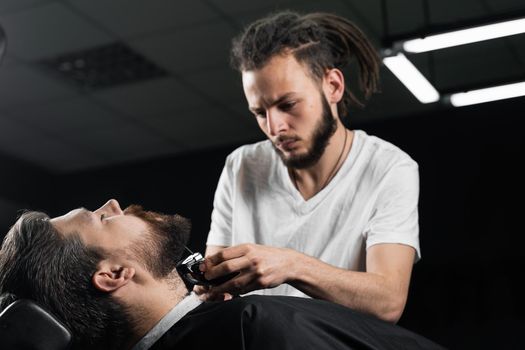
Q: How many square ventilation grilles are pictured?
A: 1